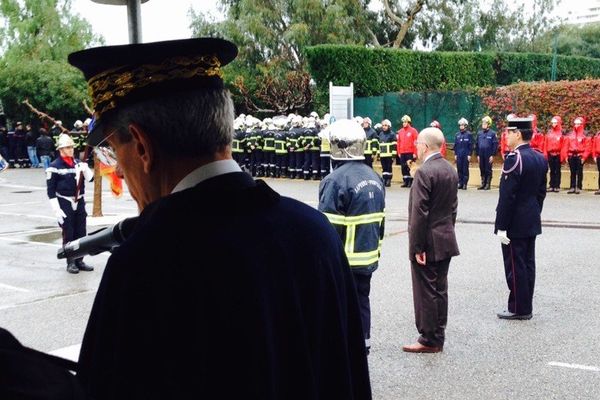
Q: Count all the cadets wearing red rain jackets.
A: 7